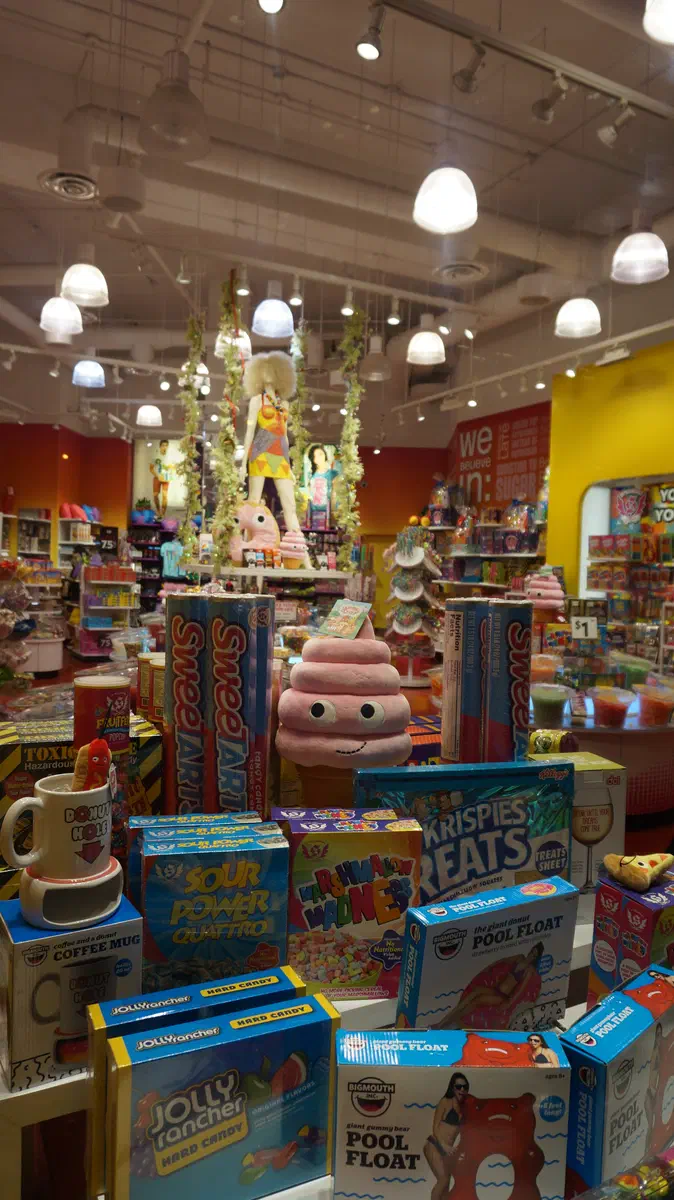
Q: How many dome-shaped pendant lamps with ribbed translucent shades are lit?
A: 12